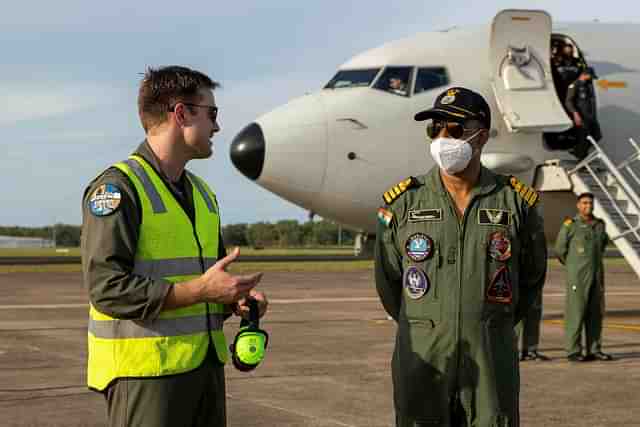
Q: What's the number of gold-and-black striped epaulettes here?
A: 2